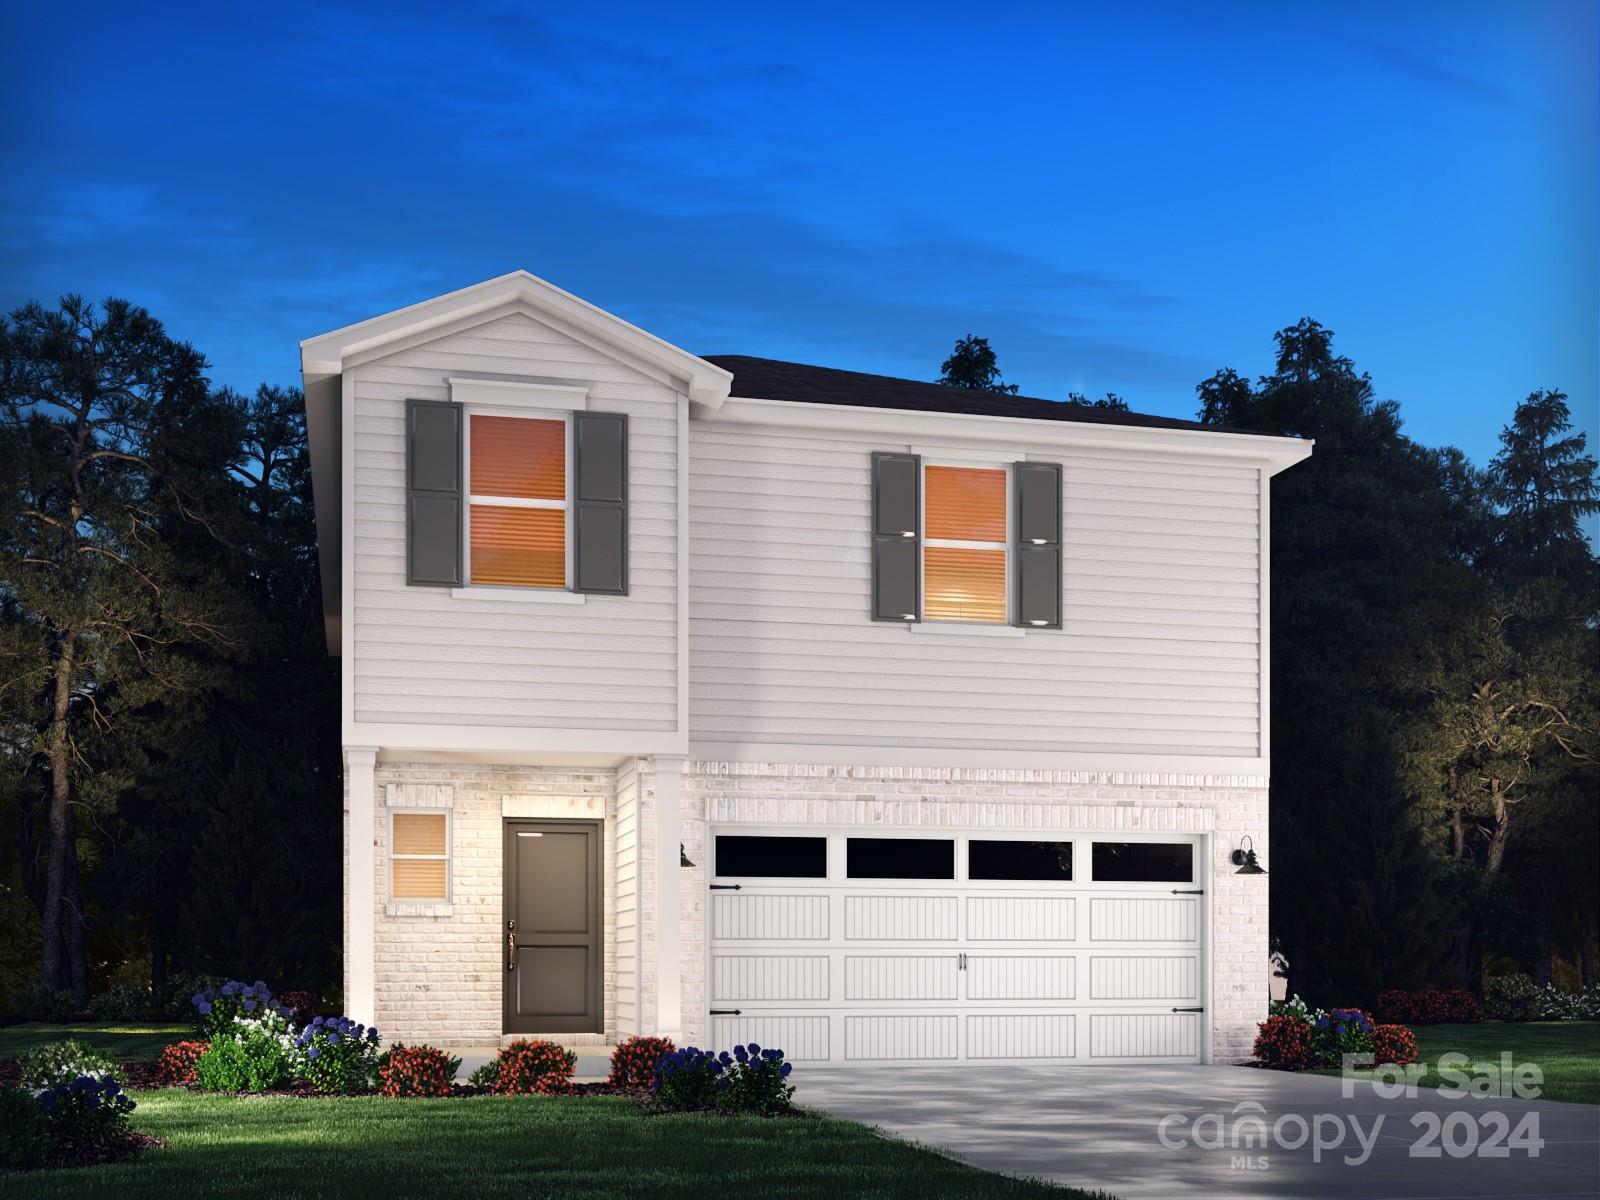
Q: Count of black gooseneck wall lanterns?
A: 2